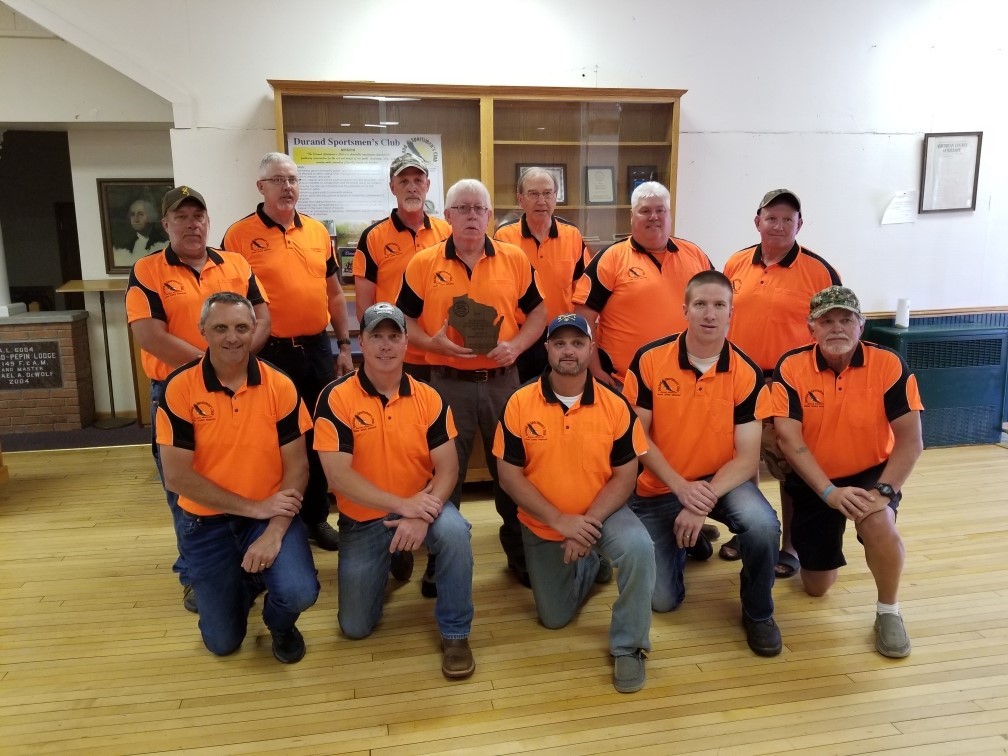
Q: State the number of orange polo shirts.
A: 12